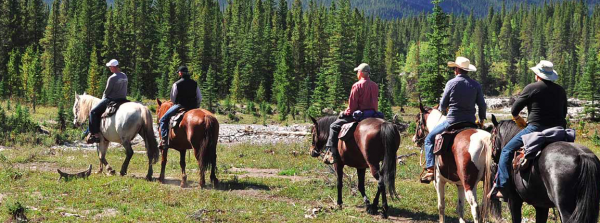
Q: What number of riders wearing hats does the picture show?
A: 5